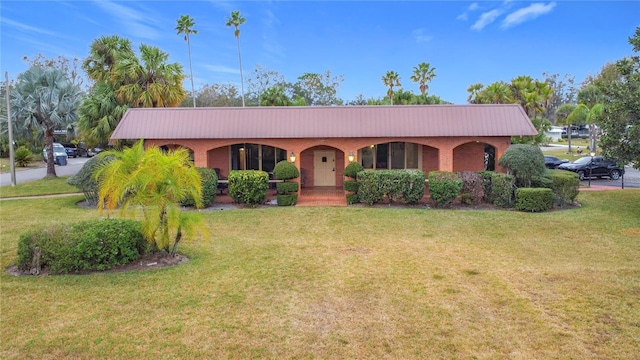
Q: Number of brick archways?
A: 5